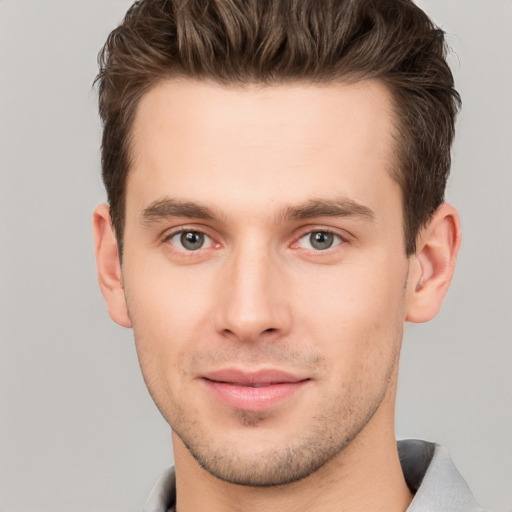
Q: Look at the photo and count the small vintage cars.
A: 0